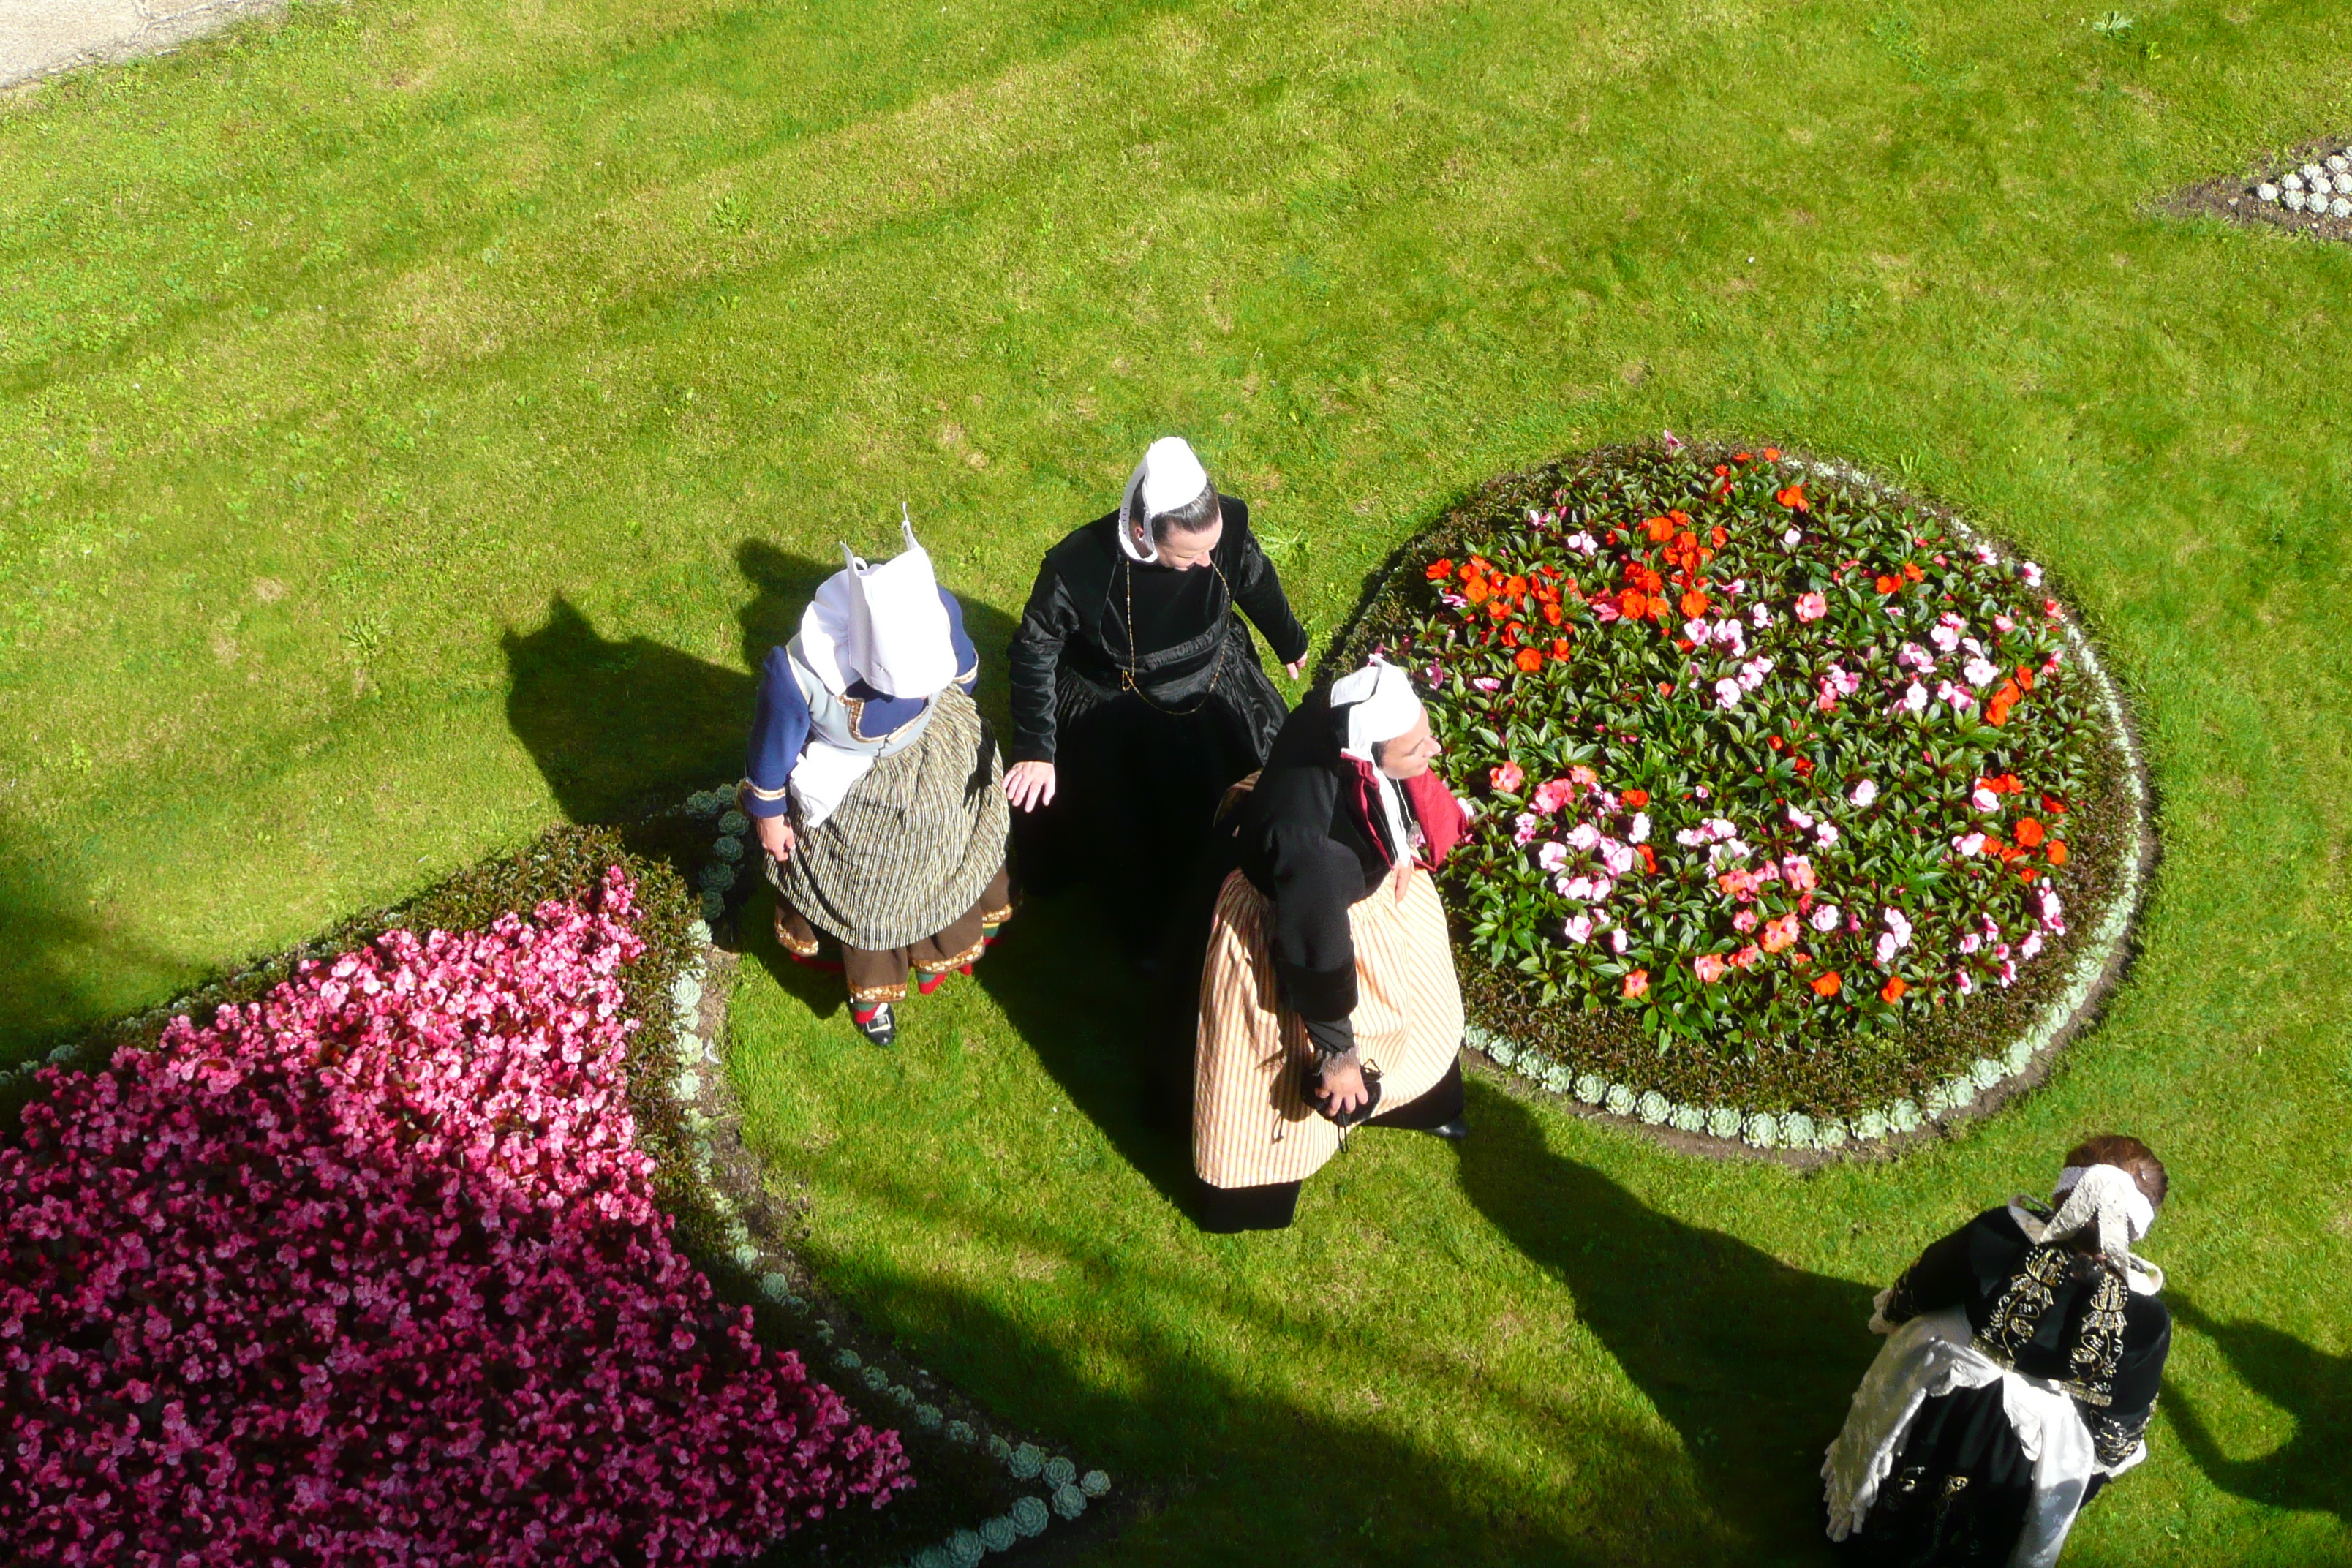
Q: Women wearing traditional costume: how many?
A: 4